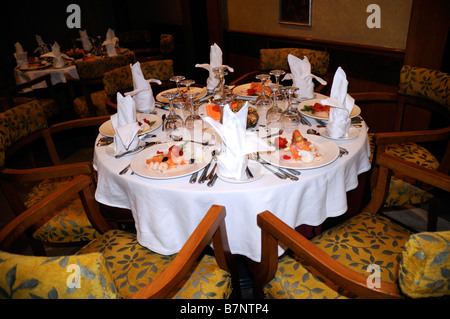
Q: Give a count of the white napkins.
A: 11